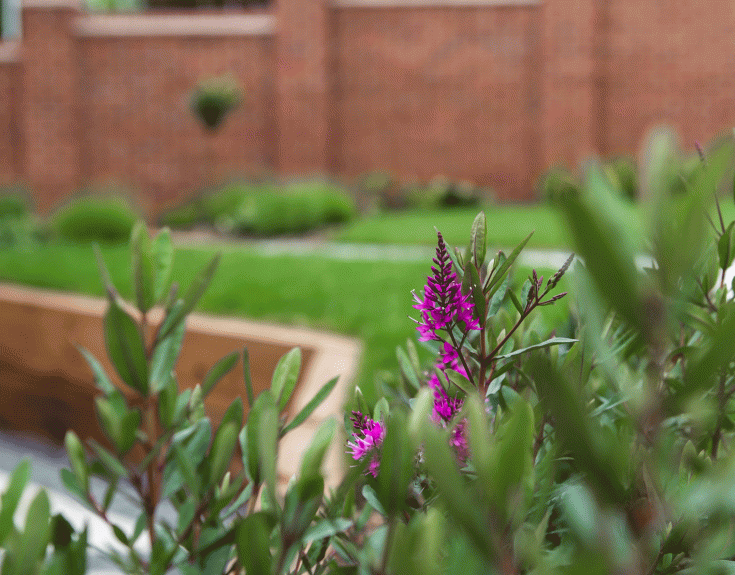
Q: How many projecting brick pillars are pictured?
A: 3